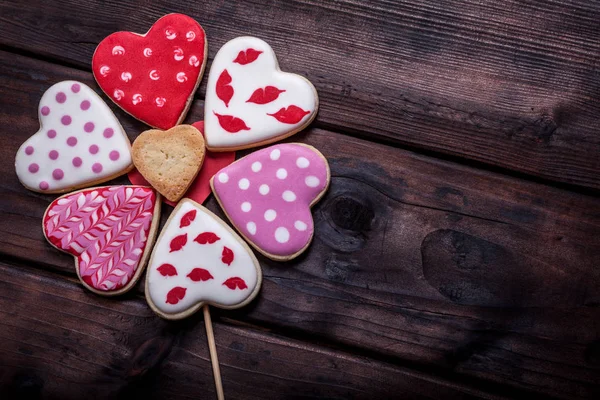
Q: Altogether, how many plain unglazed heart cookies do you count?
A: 1